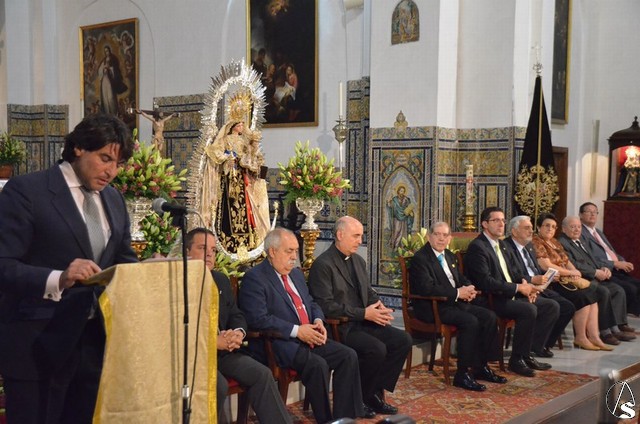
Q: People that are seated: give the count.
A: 9